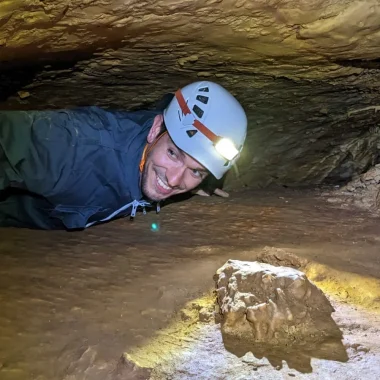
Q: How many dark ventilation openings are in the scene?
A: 4